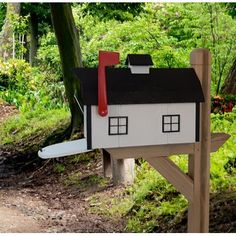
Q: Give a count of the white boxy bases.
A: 2